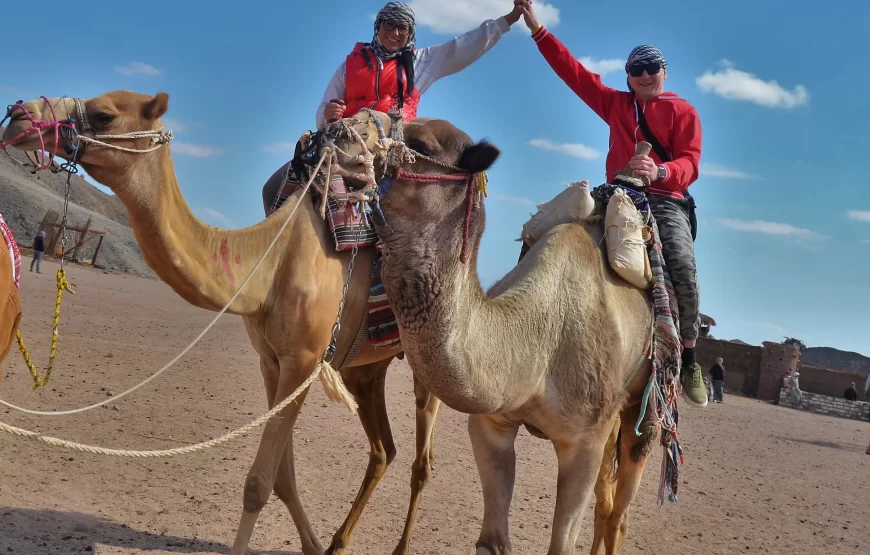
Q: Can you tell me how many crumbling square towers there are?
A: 1